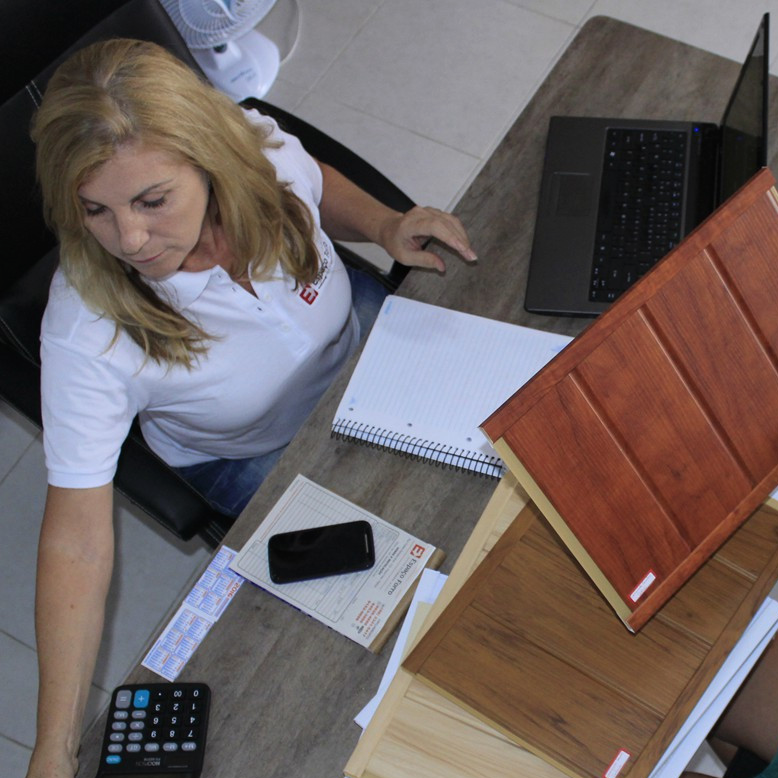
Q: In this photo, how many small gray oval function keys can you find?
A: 11